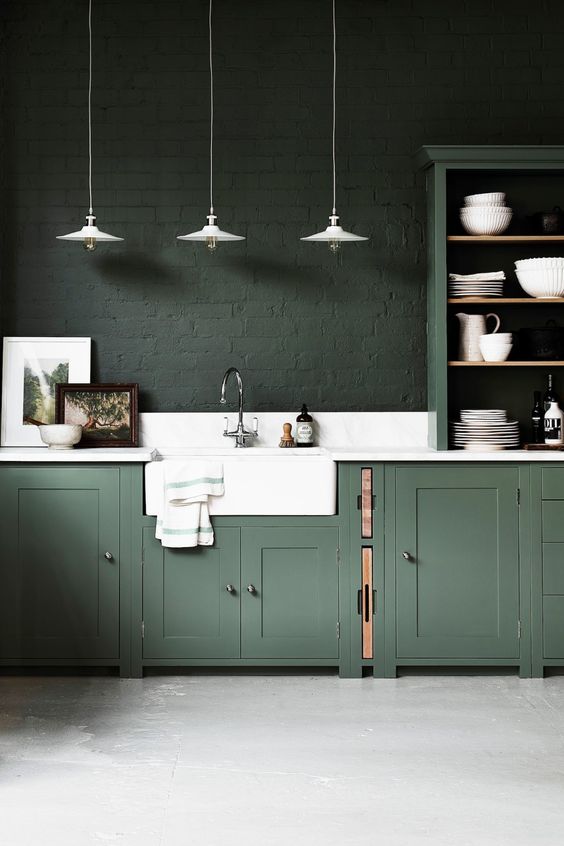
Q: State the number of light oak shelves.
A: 3